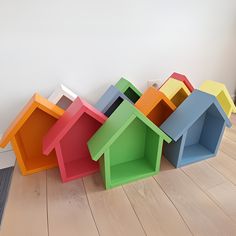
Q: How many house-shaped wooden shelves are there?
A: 11